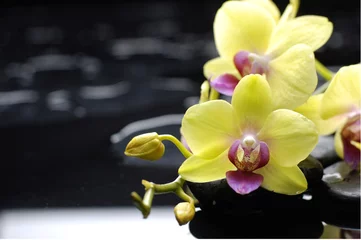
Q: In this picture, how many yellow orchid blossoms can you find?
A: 3